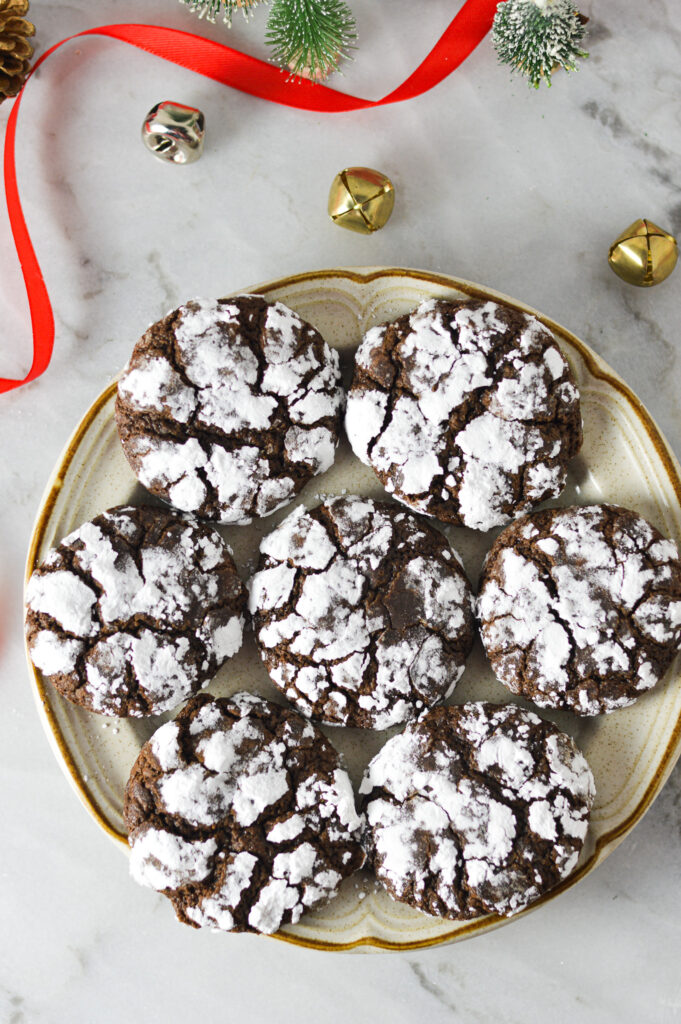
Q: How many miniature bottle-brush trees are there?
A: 3